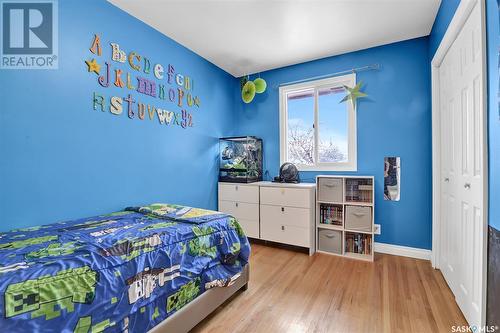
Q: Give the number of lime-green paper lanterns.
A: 2